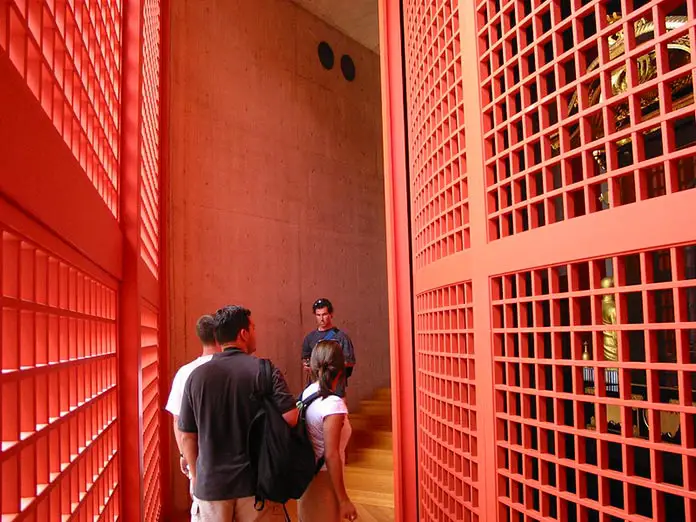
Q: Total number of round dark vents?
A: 2